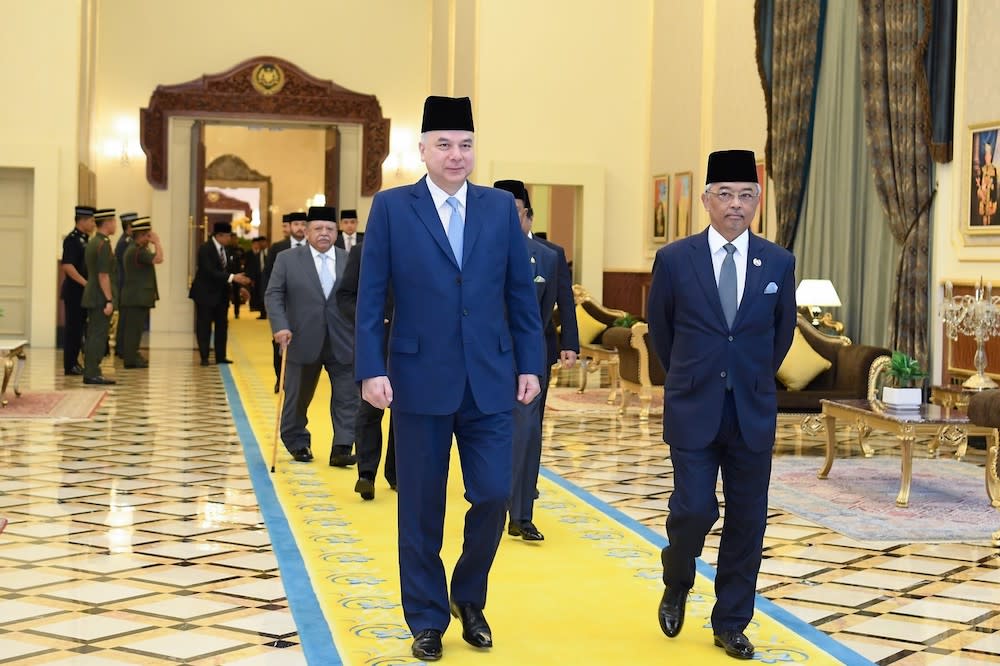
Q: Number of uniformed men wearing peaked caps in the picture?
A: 4